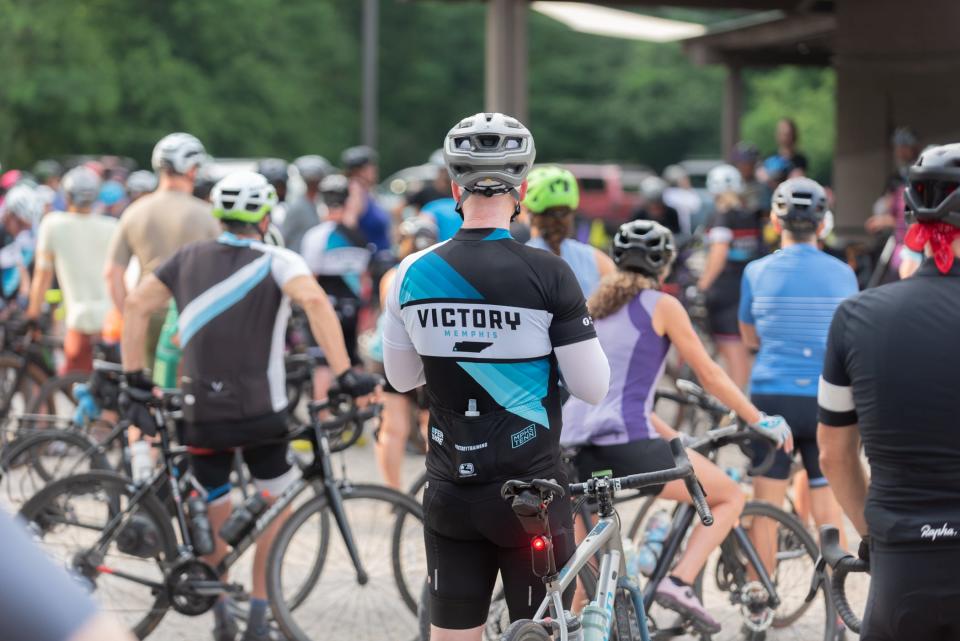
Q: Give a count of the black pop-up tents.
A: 0